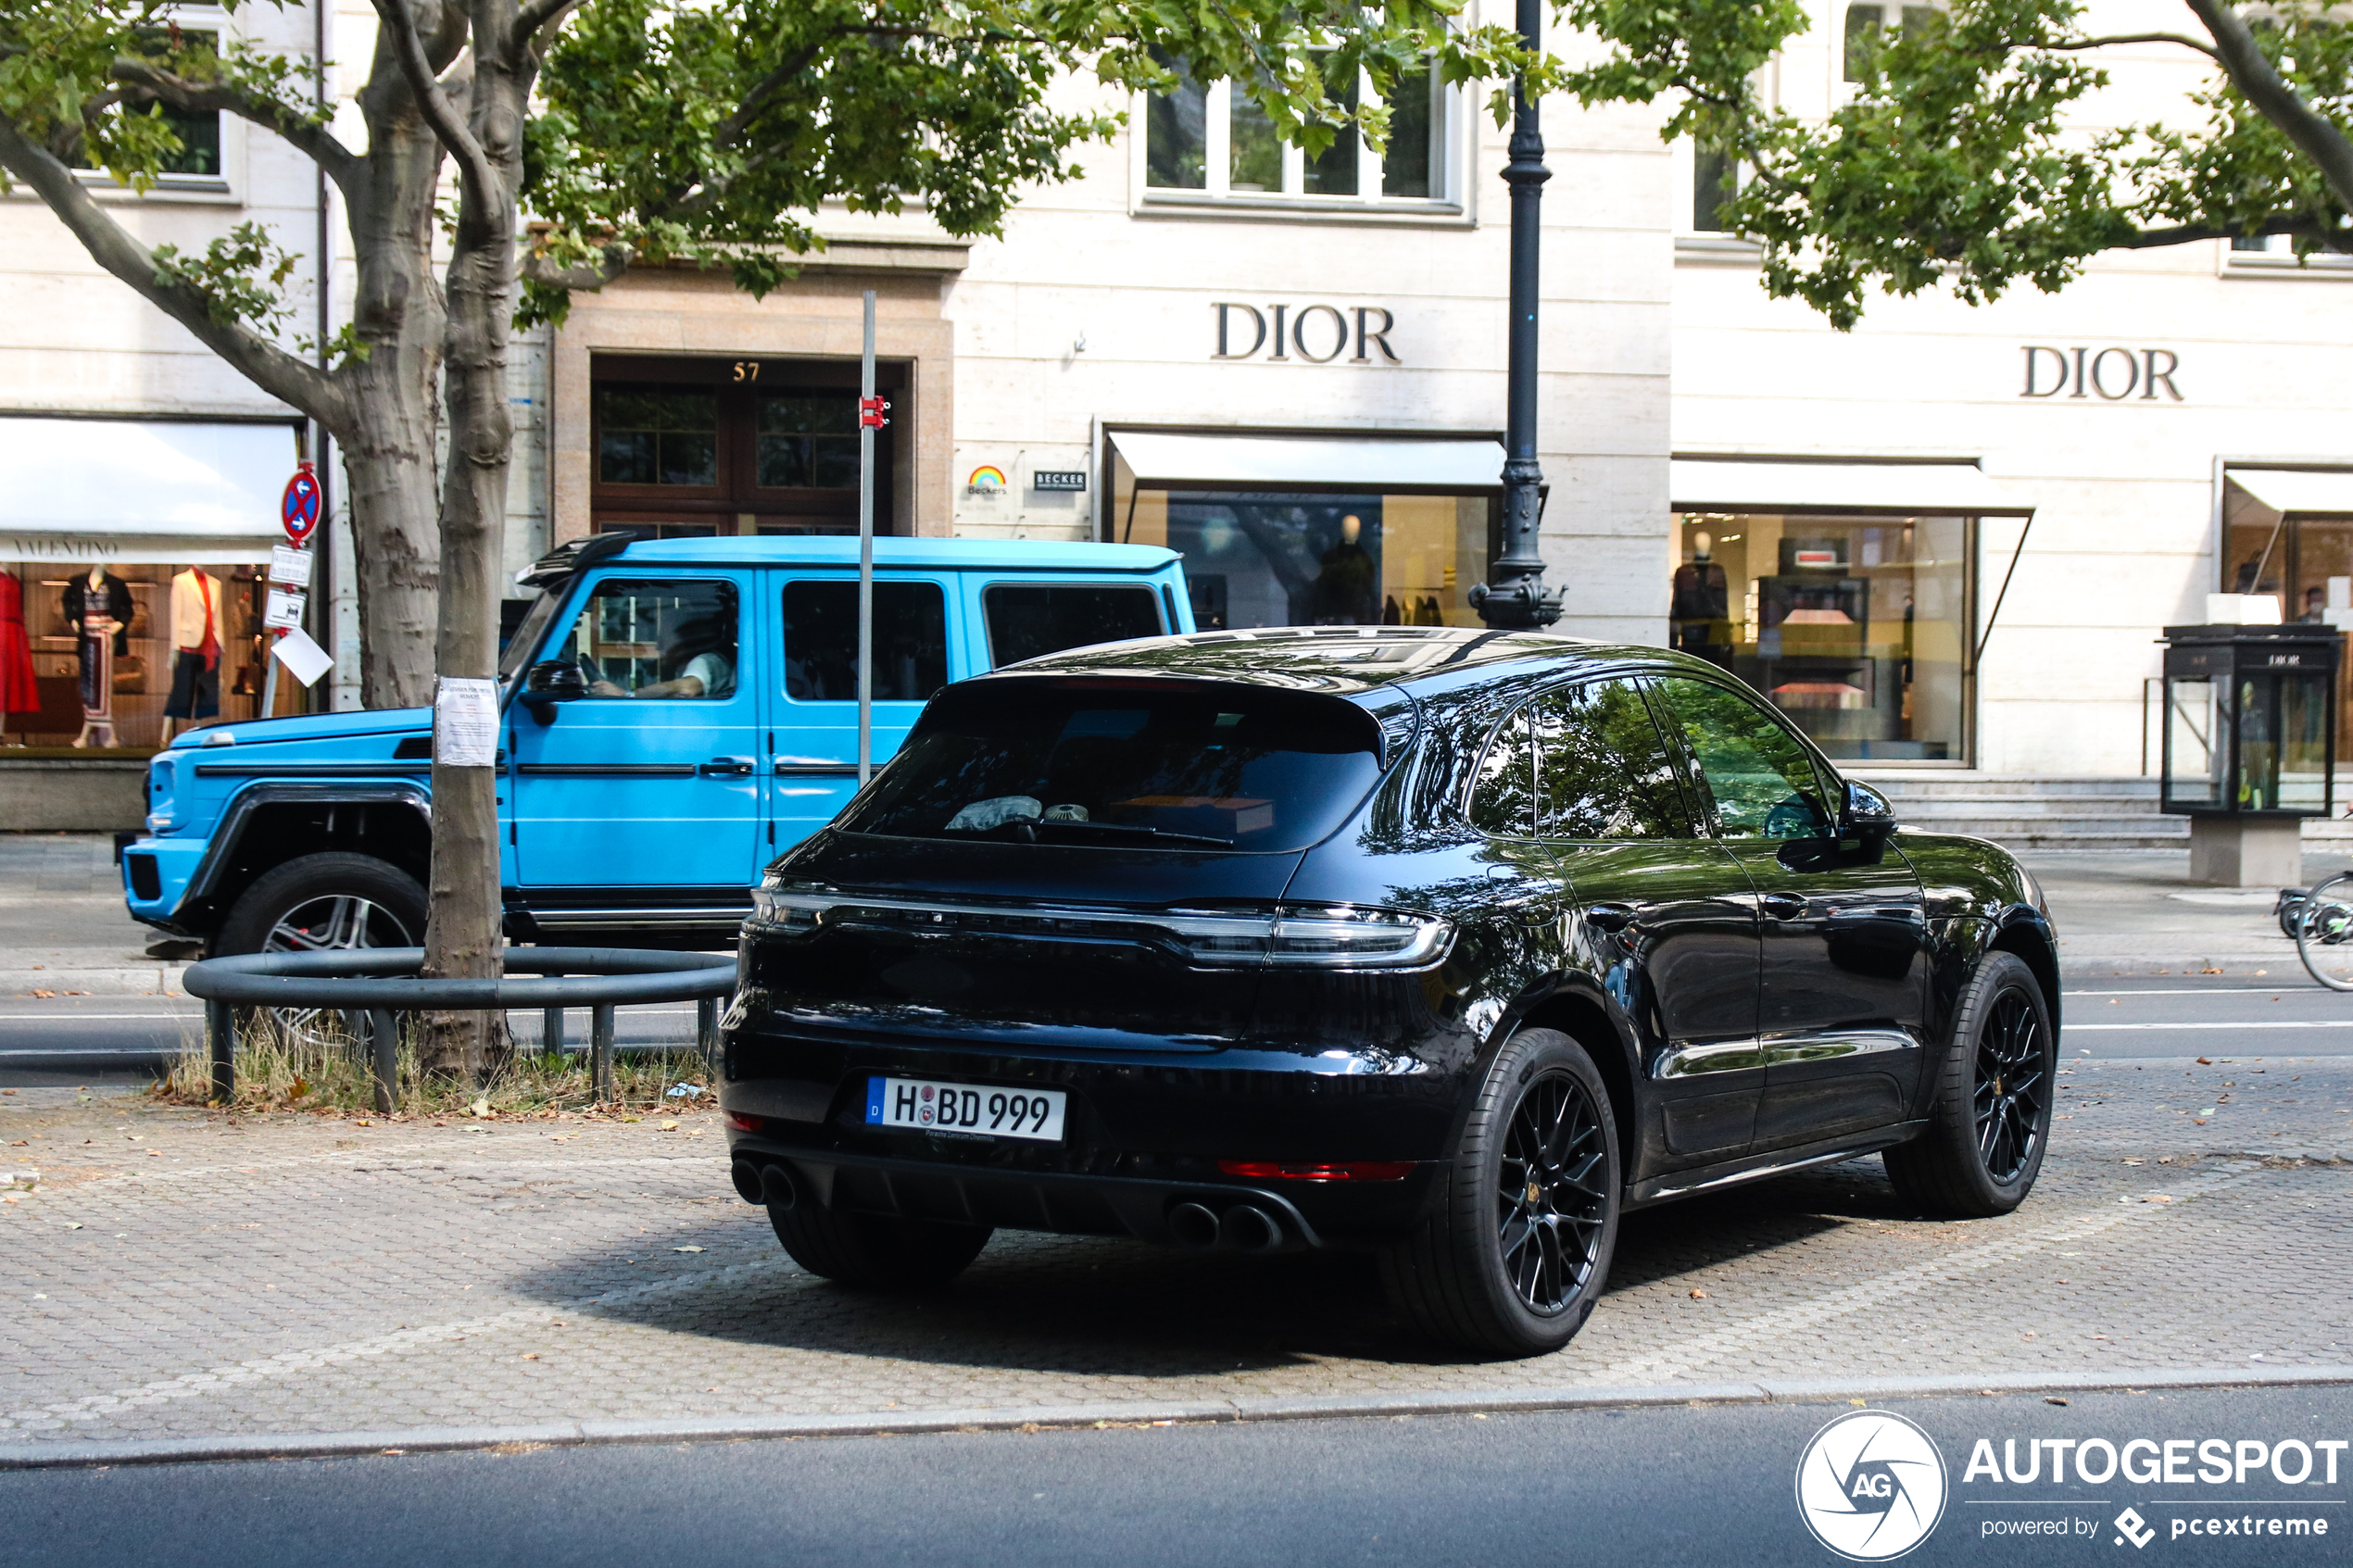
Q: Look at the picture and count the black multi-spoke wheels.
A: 2